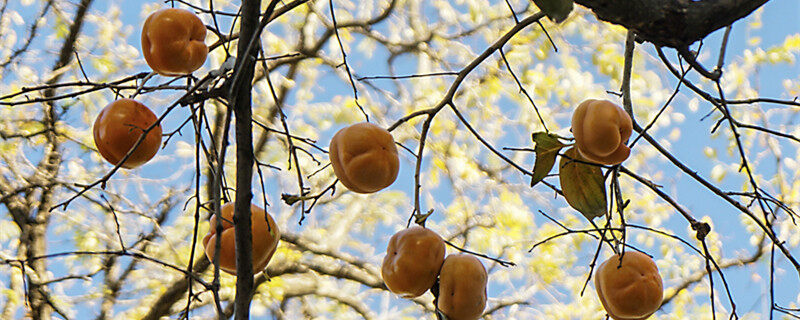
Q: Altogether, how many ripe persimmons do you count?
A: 8